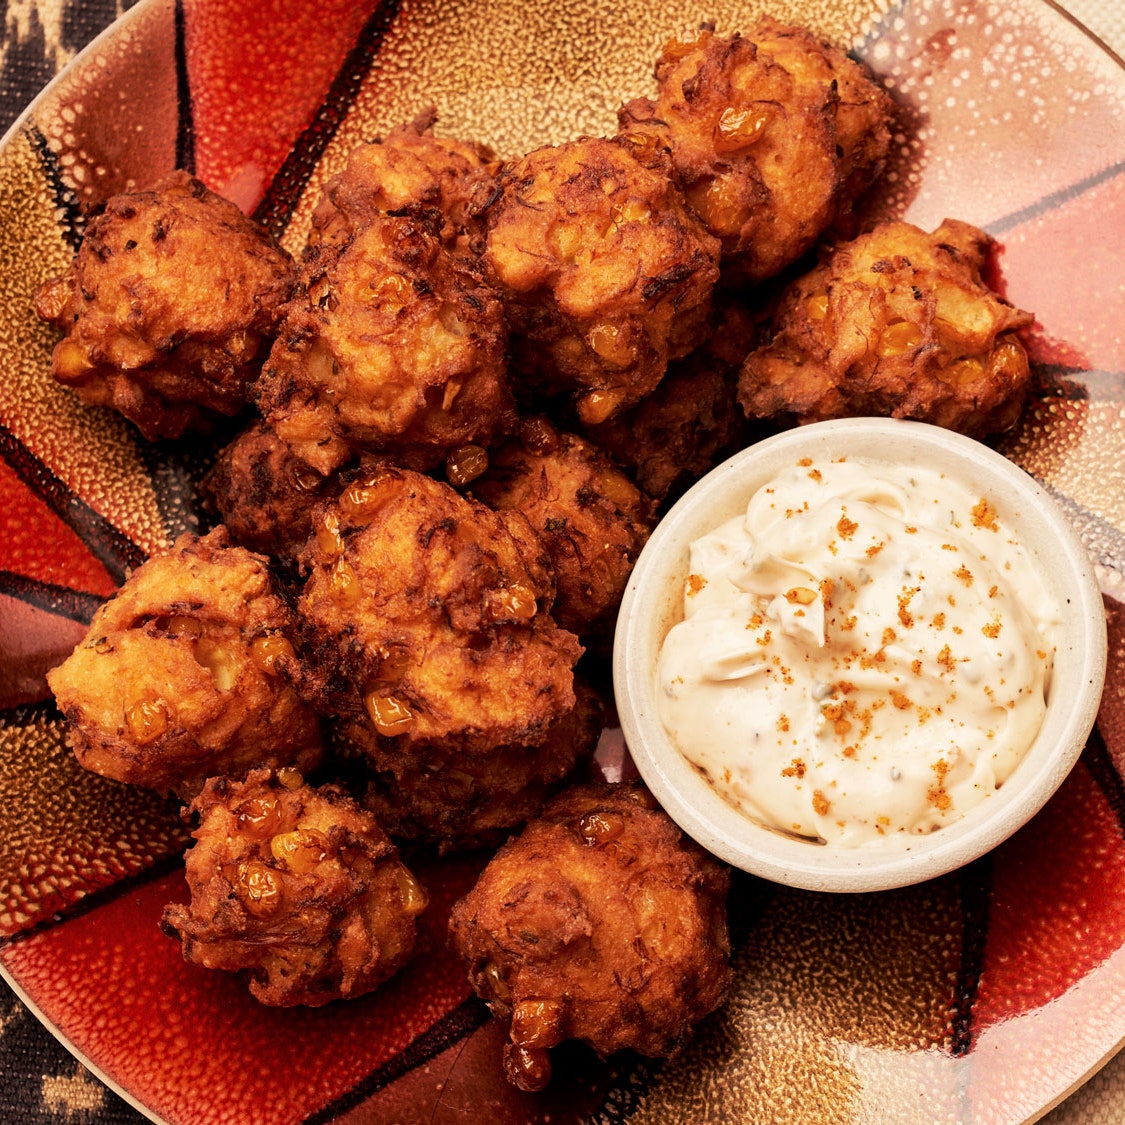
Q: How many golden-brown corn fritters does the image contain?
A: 14